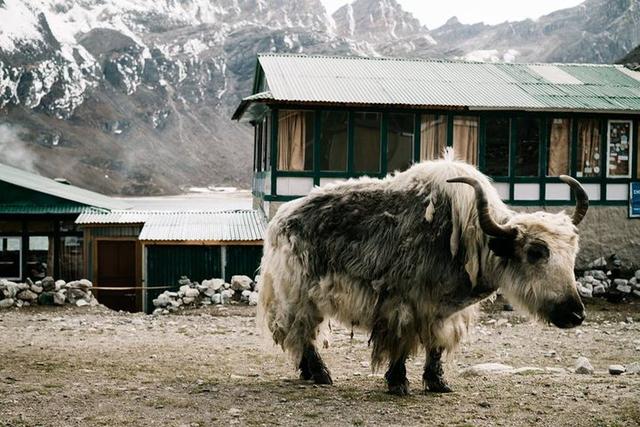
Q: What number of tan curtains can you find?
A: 5